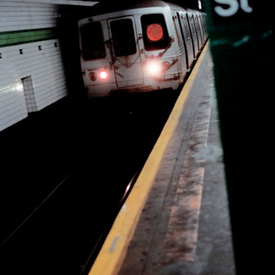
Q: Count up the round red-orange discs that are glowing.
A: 1